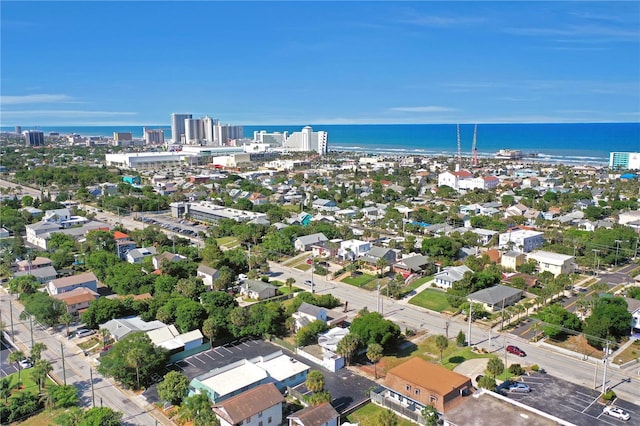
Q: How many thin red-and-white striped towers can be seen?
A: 2